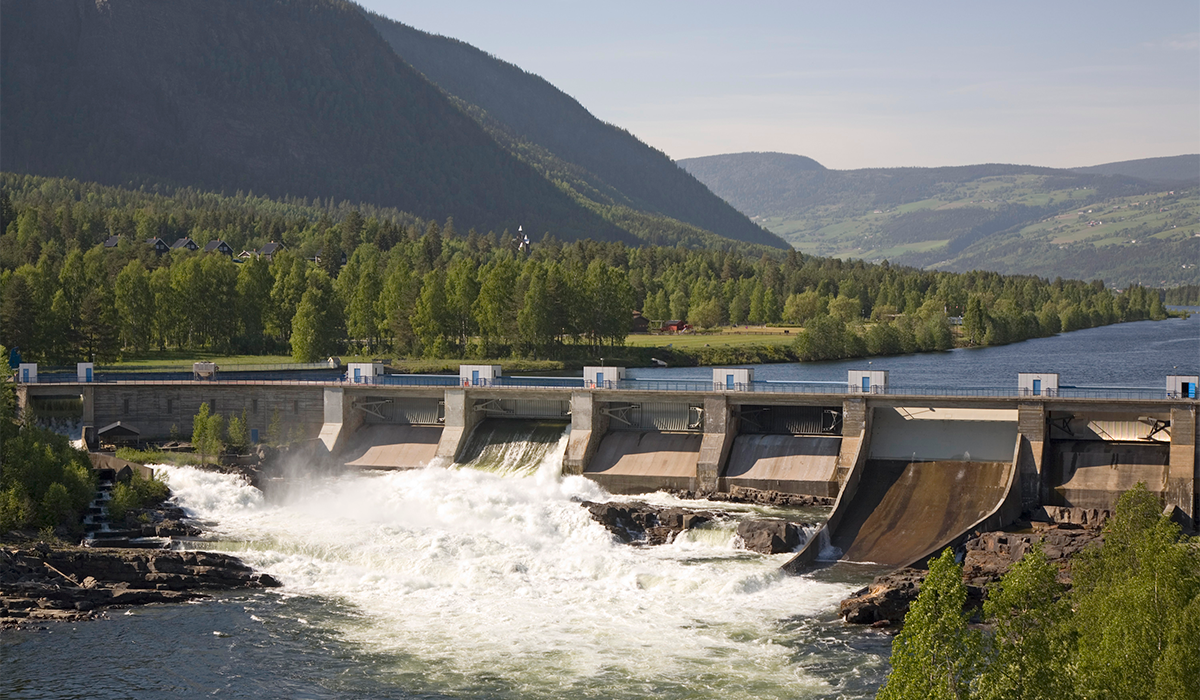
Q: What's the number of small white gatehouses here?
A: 9